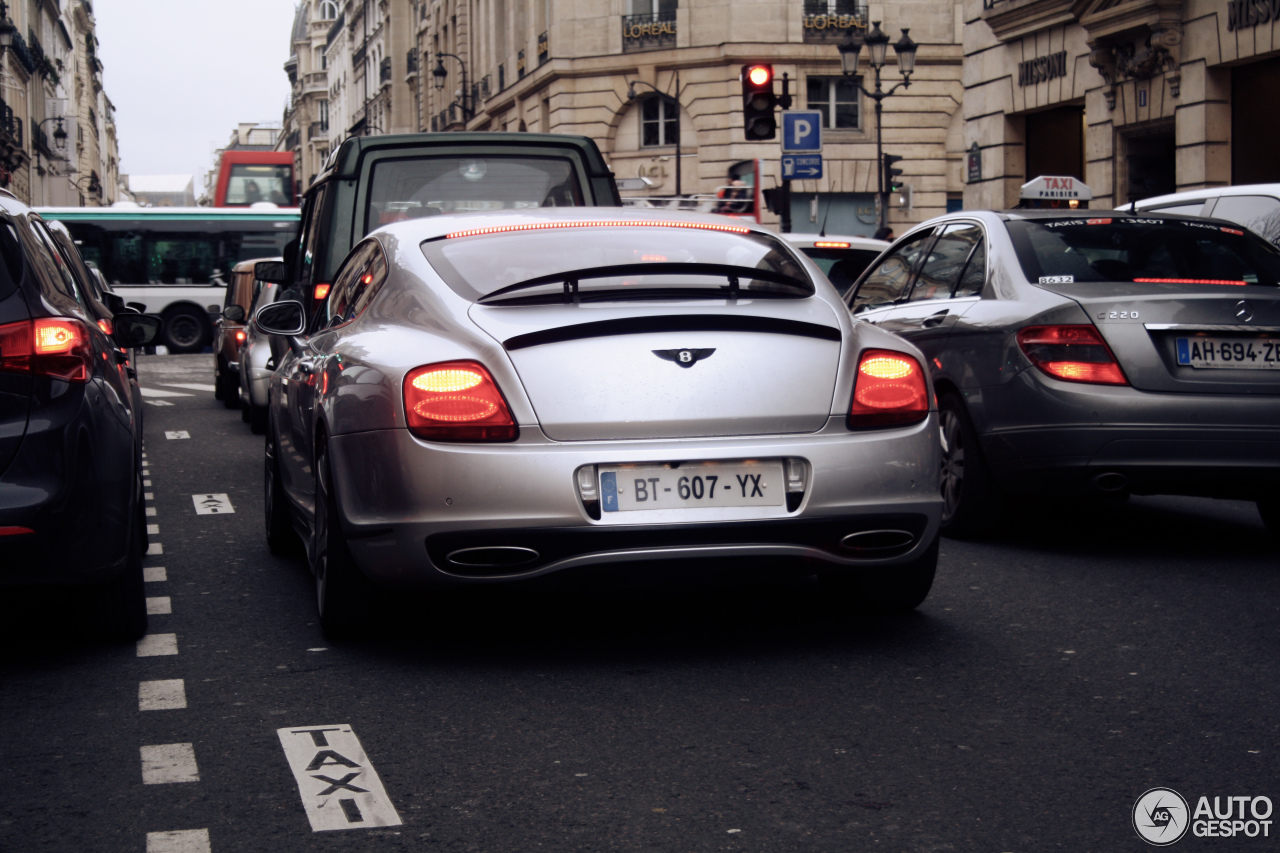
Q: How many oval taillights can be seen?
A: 4